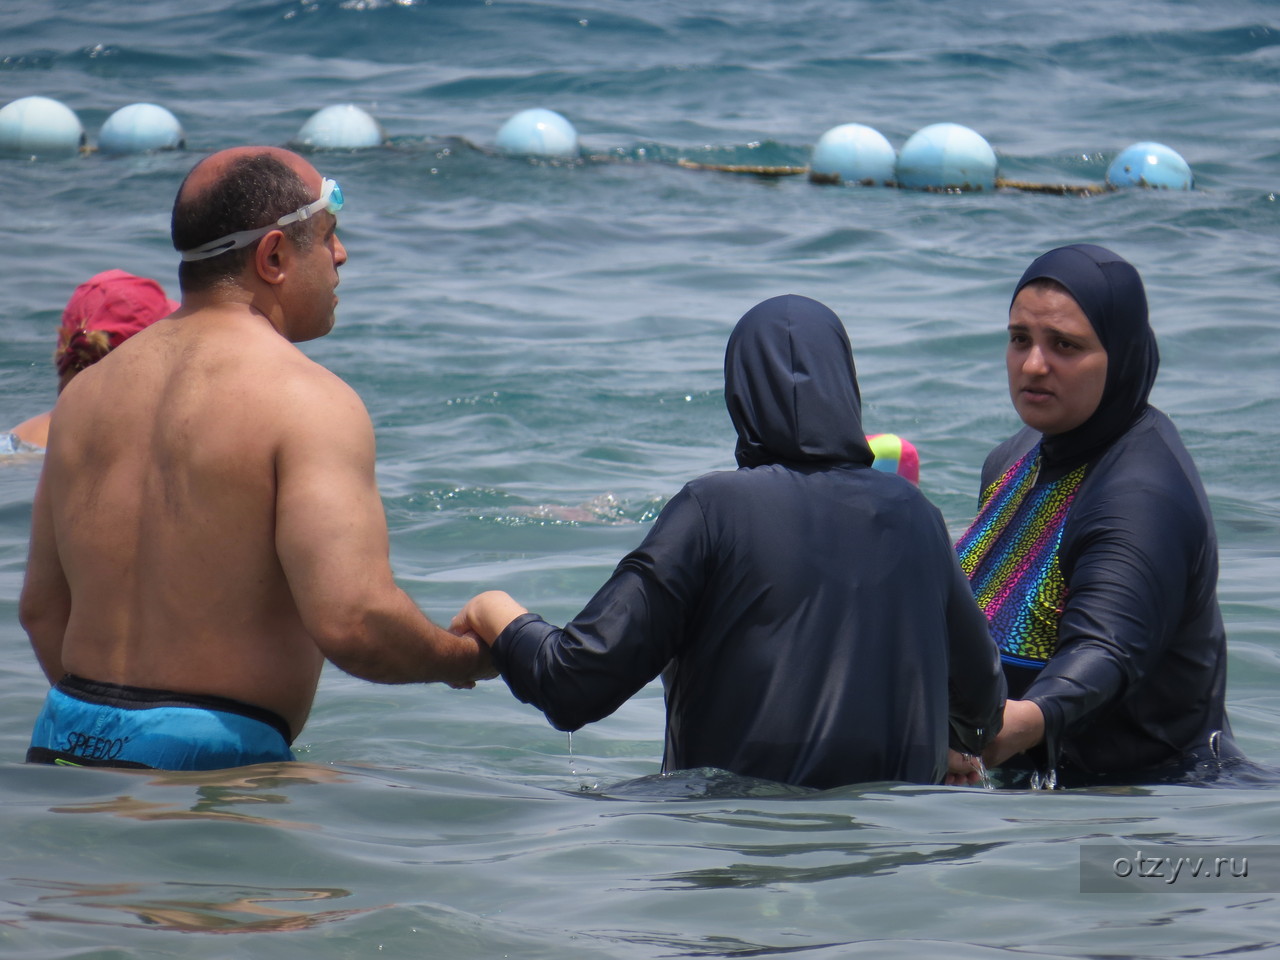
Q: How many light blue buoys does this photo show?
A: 7